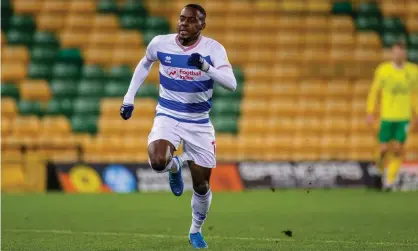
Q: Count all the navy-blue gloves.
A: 2